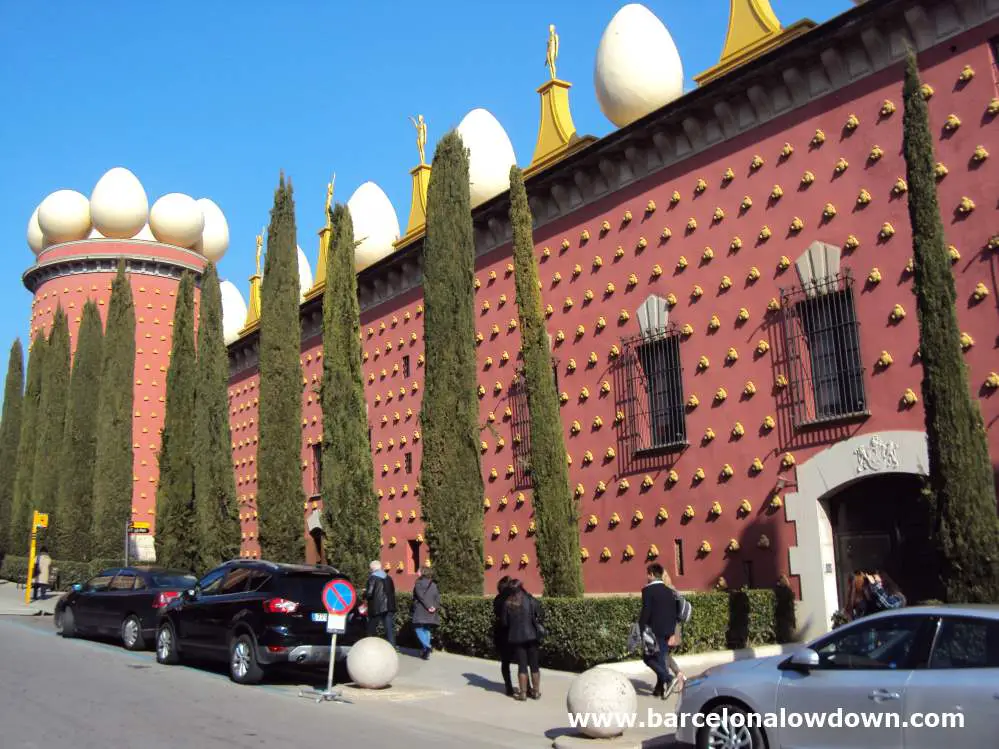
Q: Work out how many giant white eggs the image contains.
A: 10